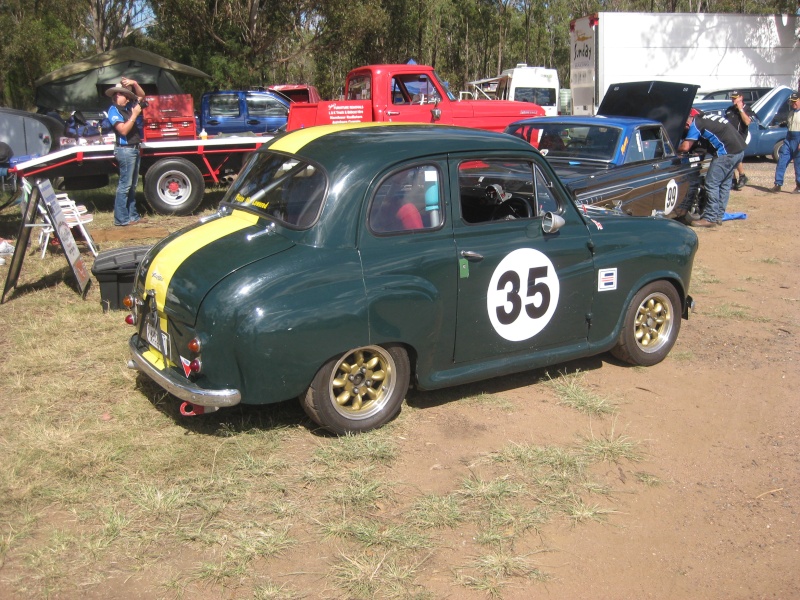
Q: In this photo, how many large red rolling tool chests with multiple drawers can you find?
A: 1